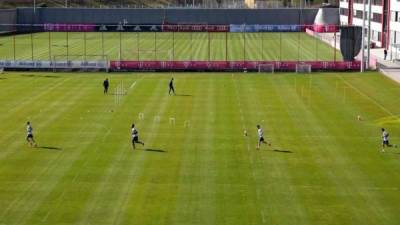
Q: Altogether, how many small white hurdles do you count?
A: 4